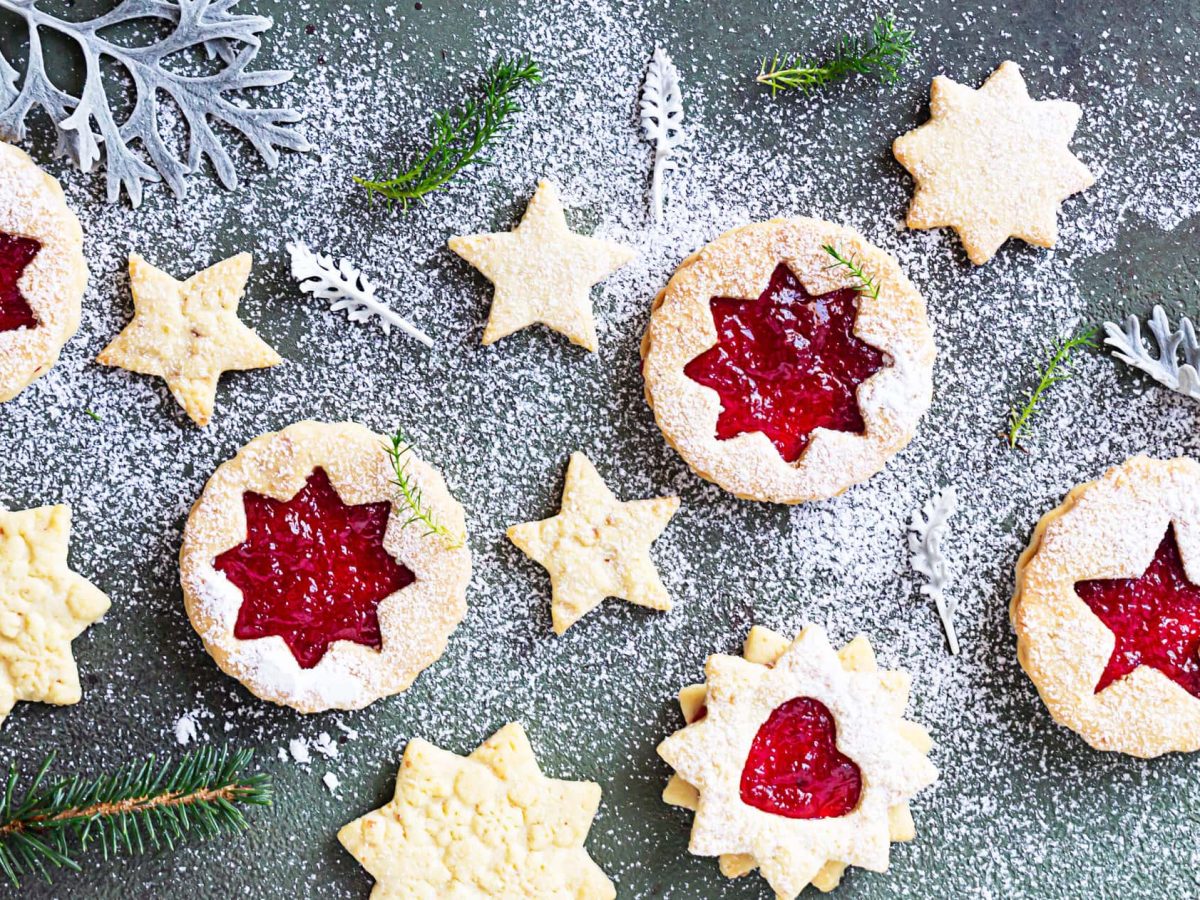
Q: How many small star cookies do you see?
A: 3